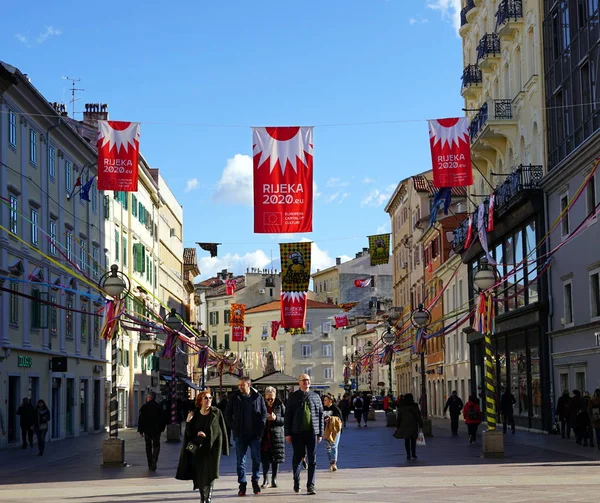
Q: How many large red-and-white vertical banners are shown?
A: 3